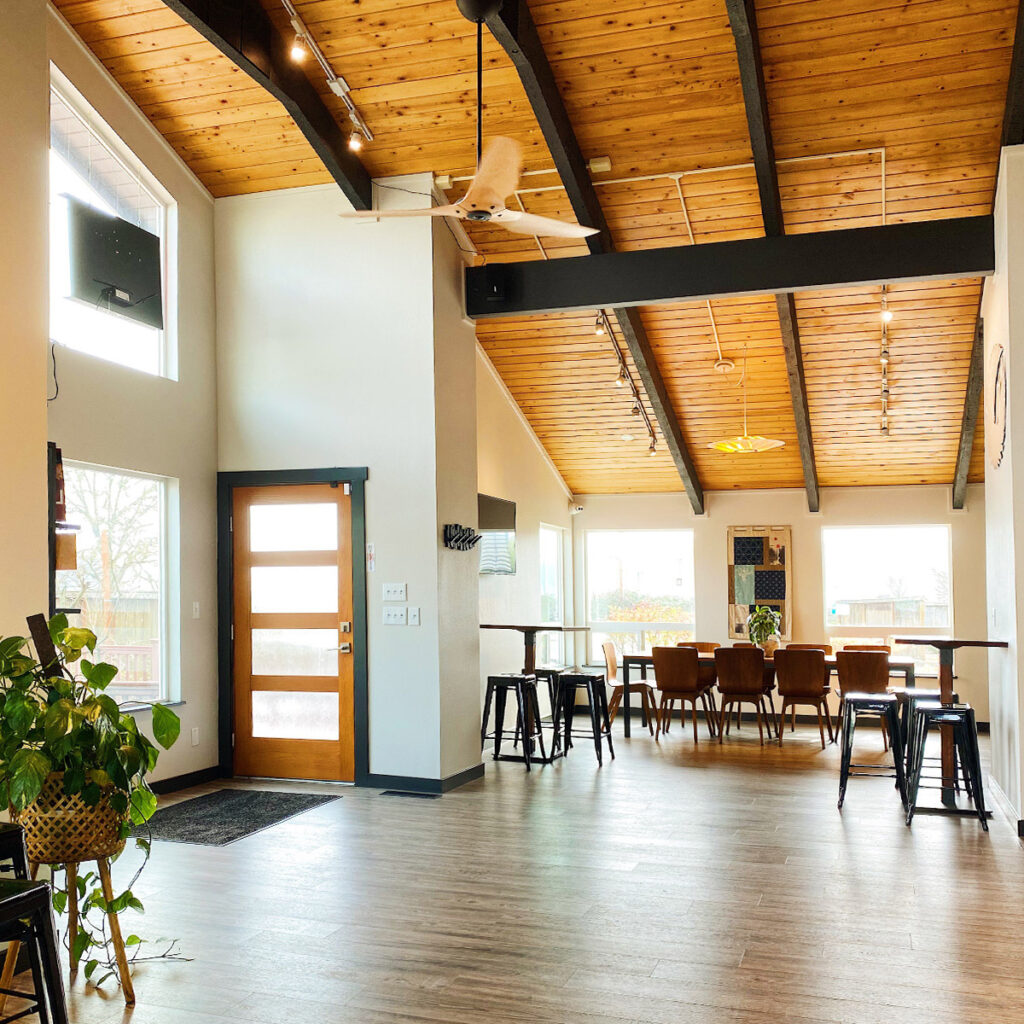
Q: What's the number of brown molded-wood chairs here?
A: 9